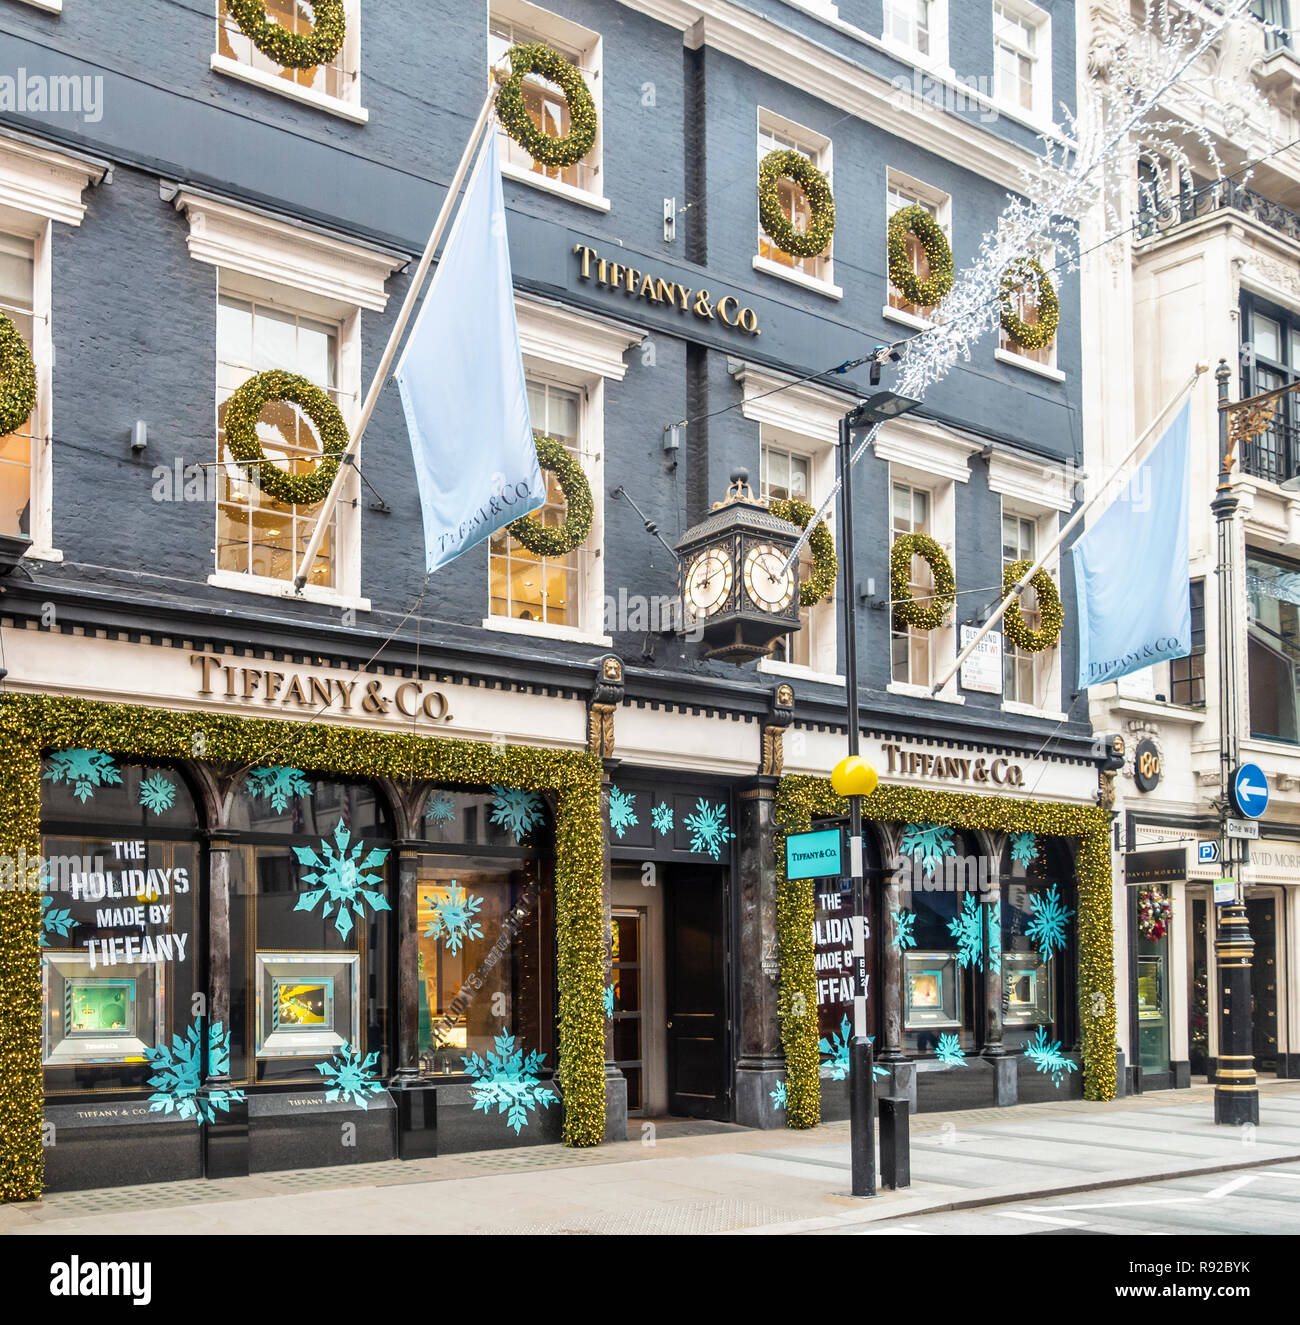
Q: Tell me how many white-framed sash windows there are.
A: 13